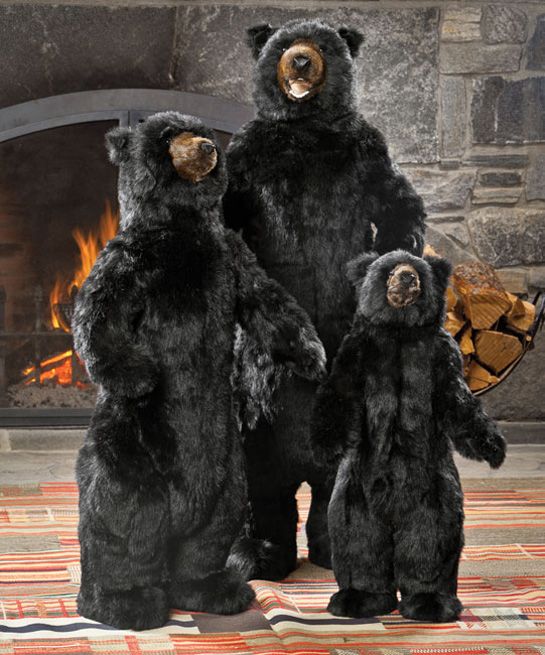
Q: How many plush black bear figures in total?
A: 3